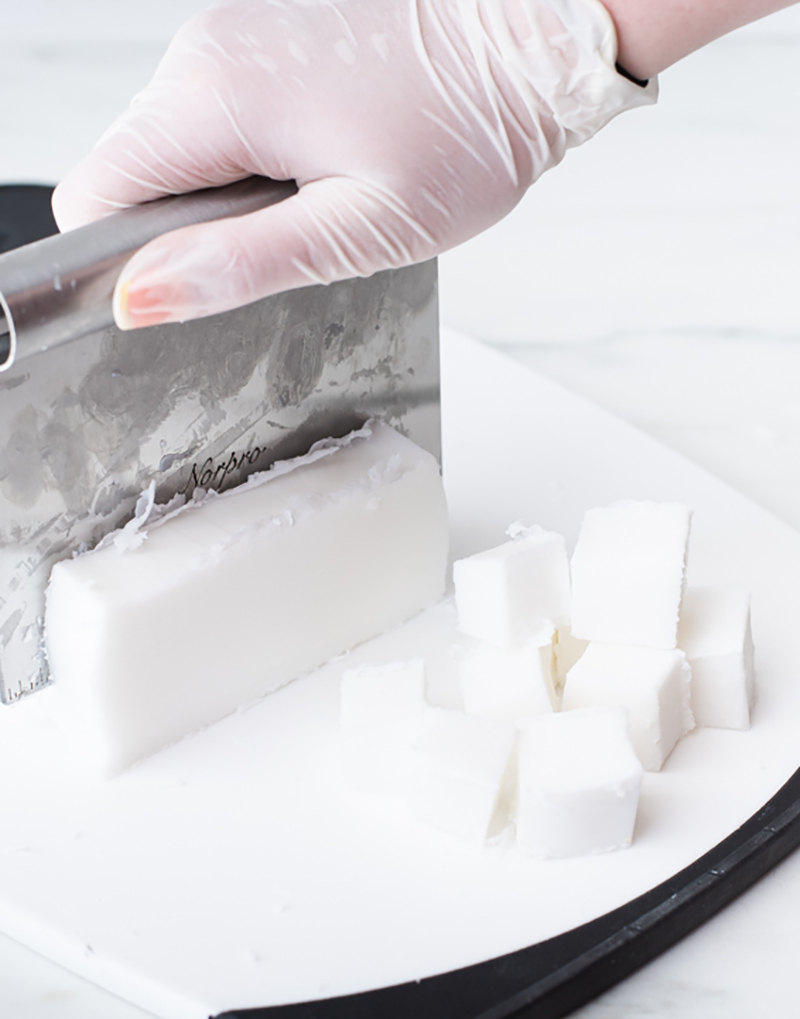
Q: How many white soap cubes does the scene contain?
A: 8